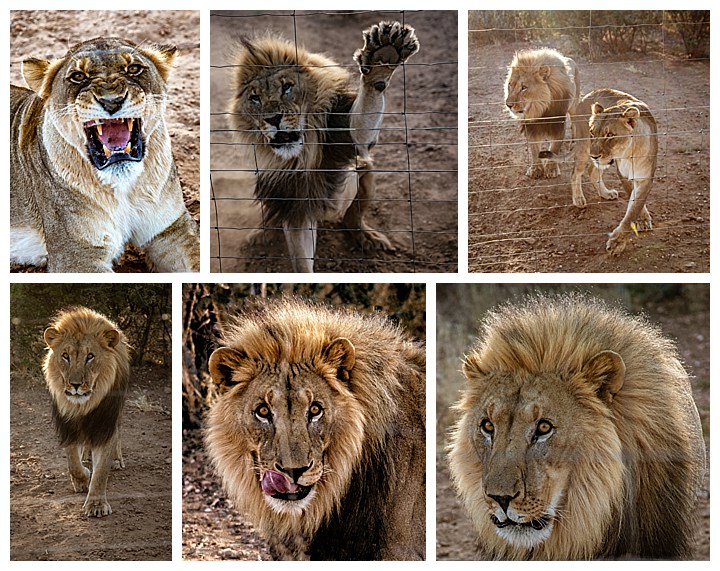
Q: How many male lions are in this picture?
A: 5